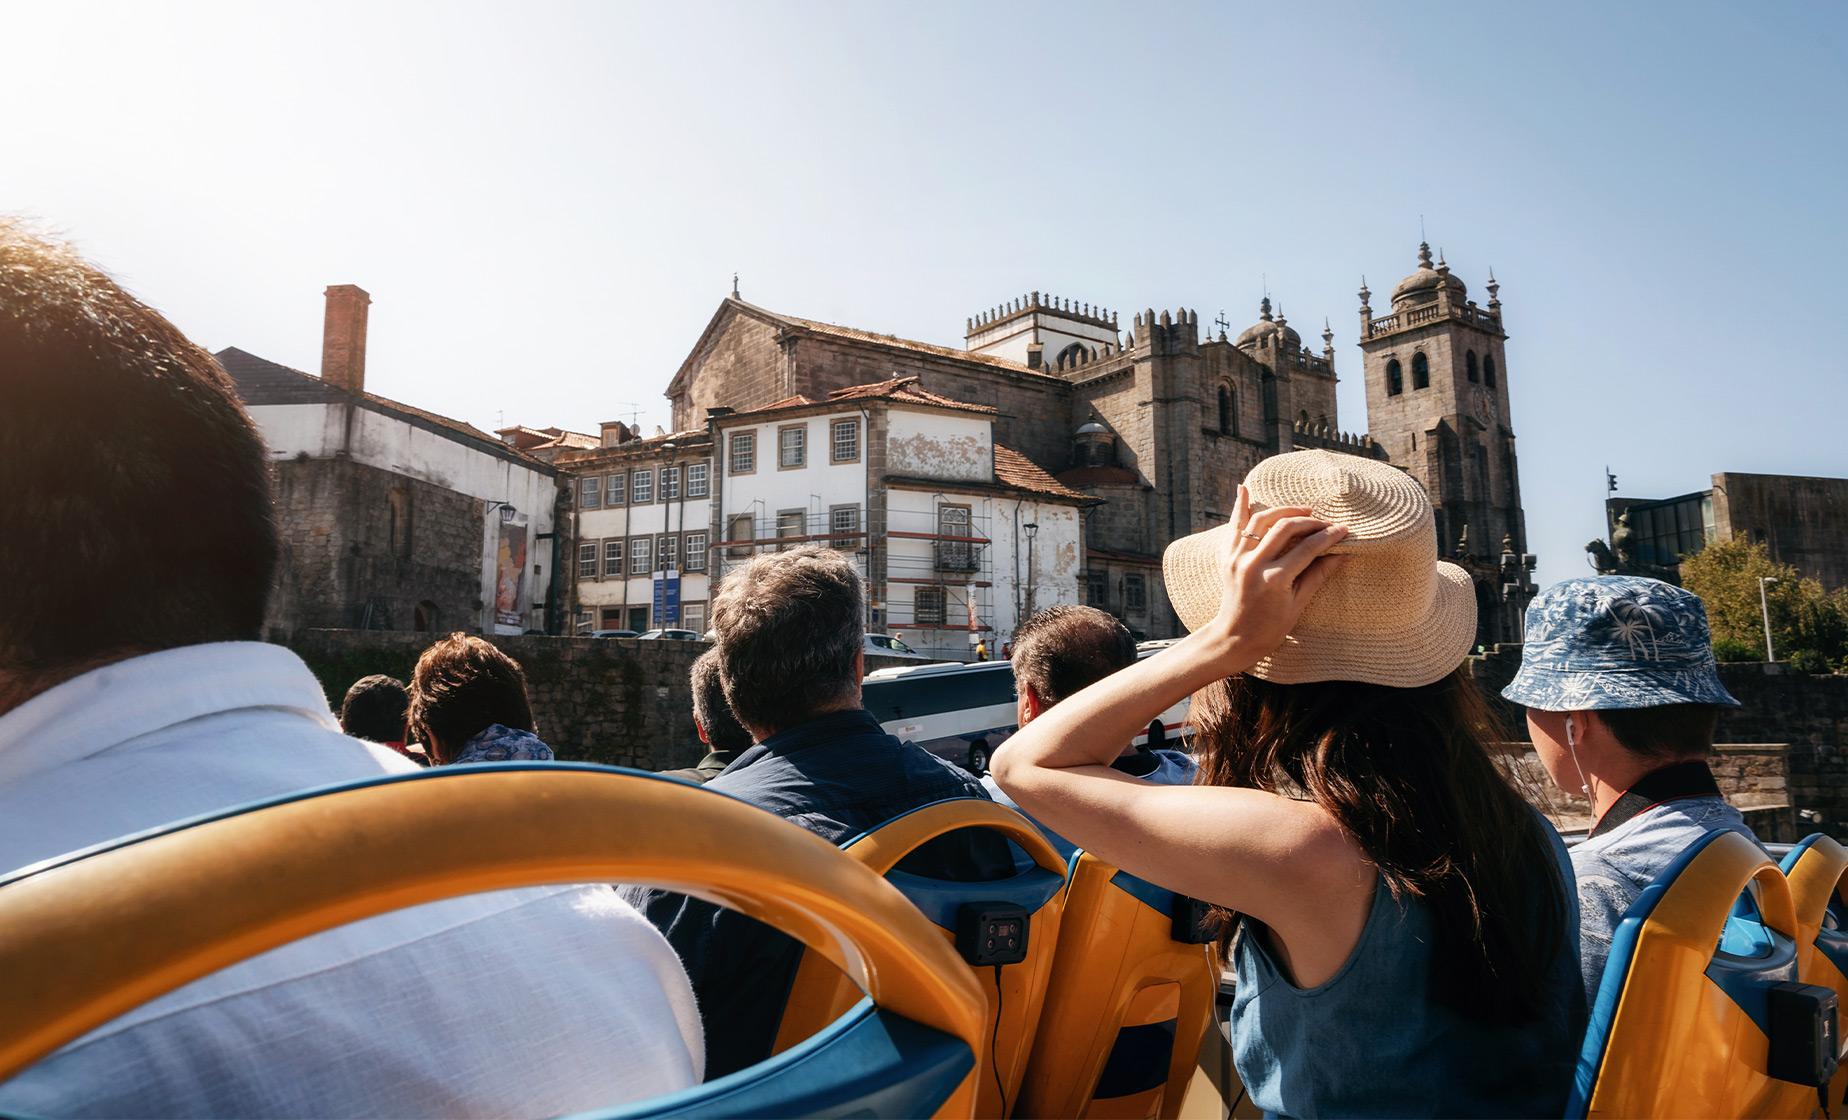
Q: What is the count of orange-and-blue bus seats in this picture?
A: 5